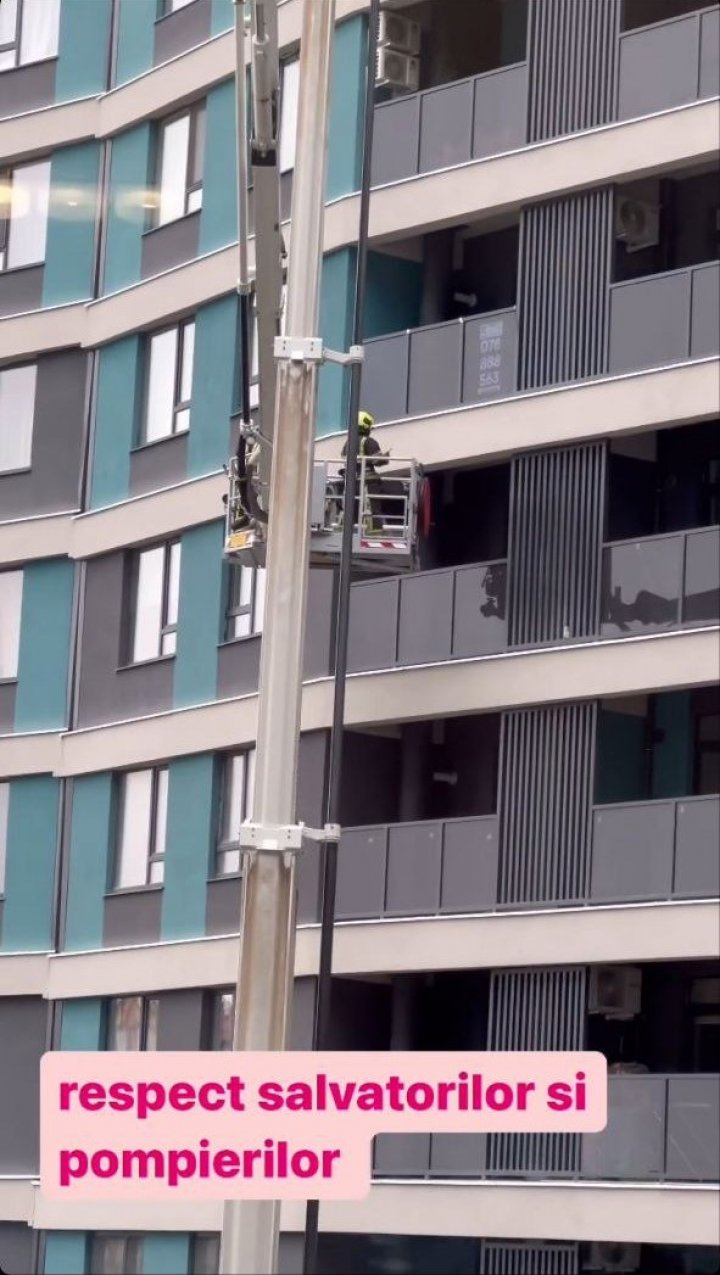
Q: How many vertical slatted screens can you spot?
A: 6